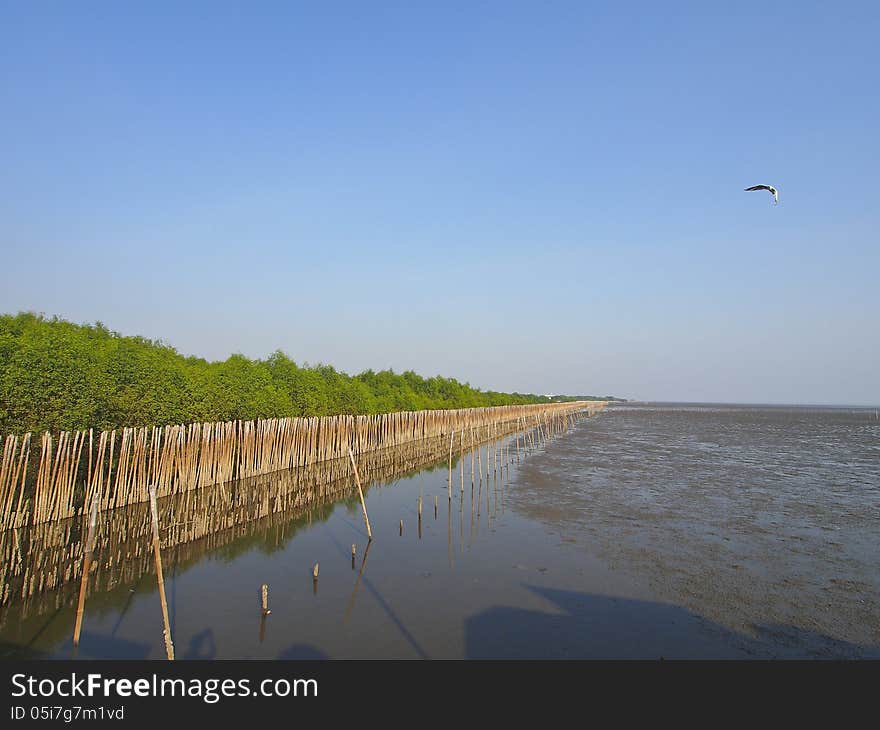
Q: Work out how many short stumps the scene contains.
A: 6